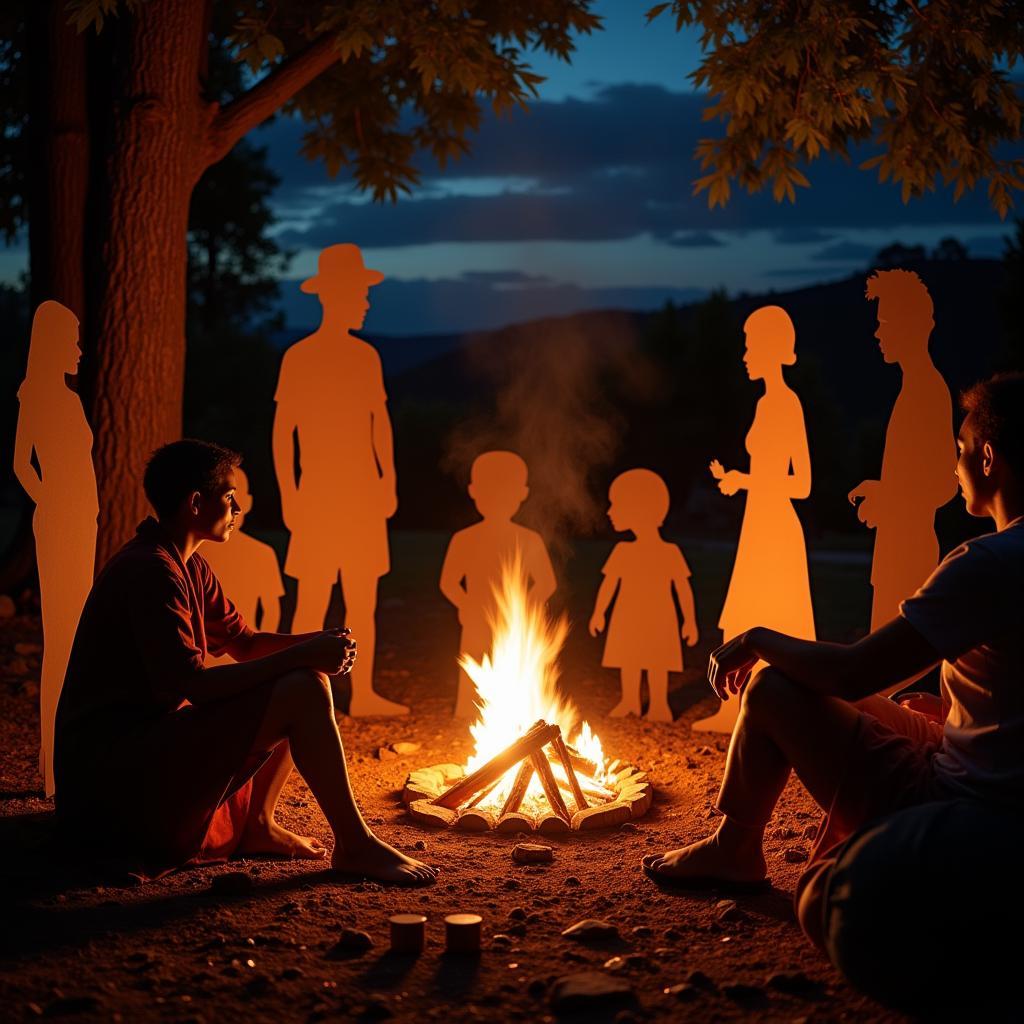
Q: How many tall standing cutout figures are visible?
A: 4